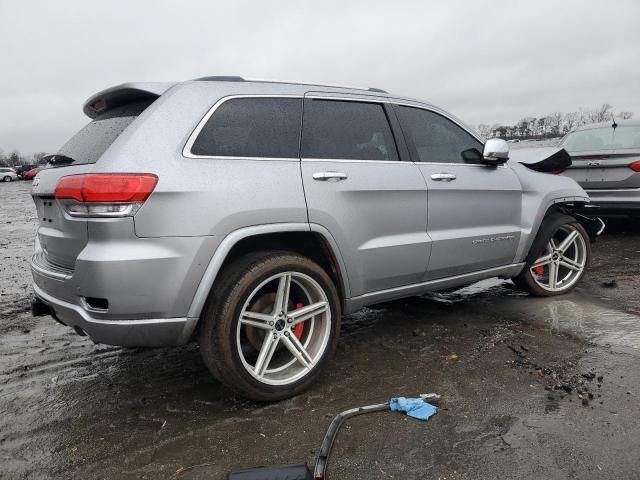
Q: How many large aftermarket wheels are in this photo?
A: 2